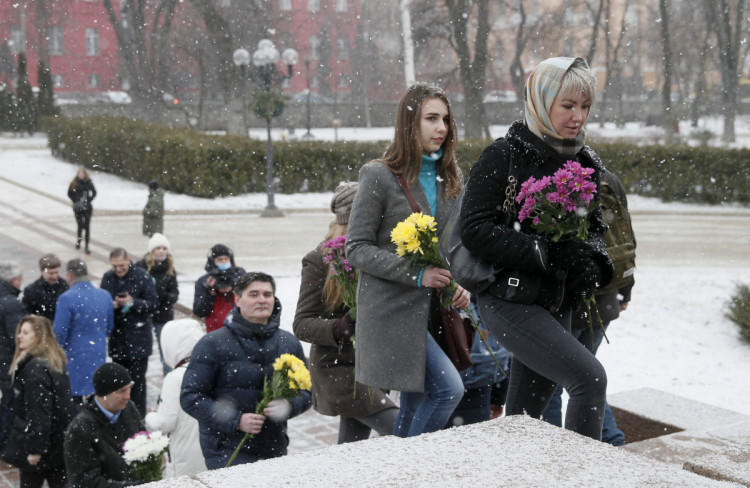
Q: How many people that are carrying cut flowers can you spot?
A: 5